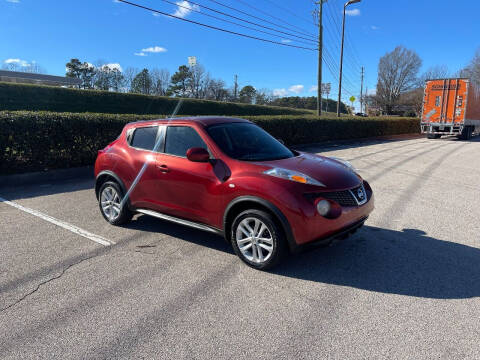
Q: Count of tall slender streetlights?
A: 1